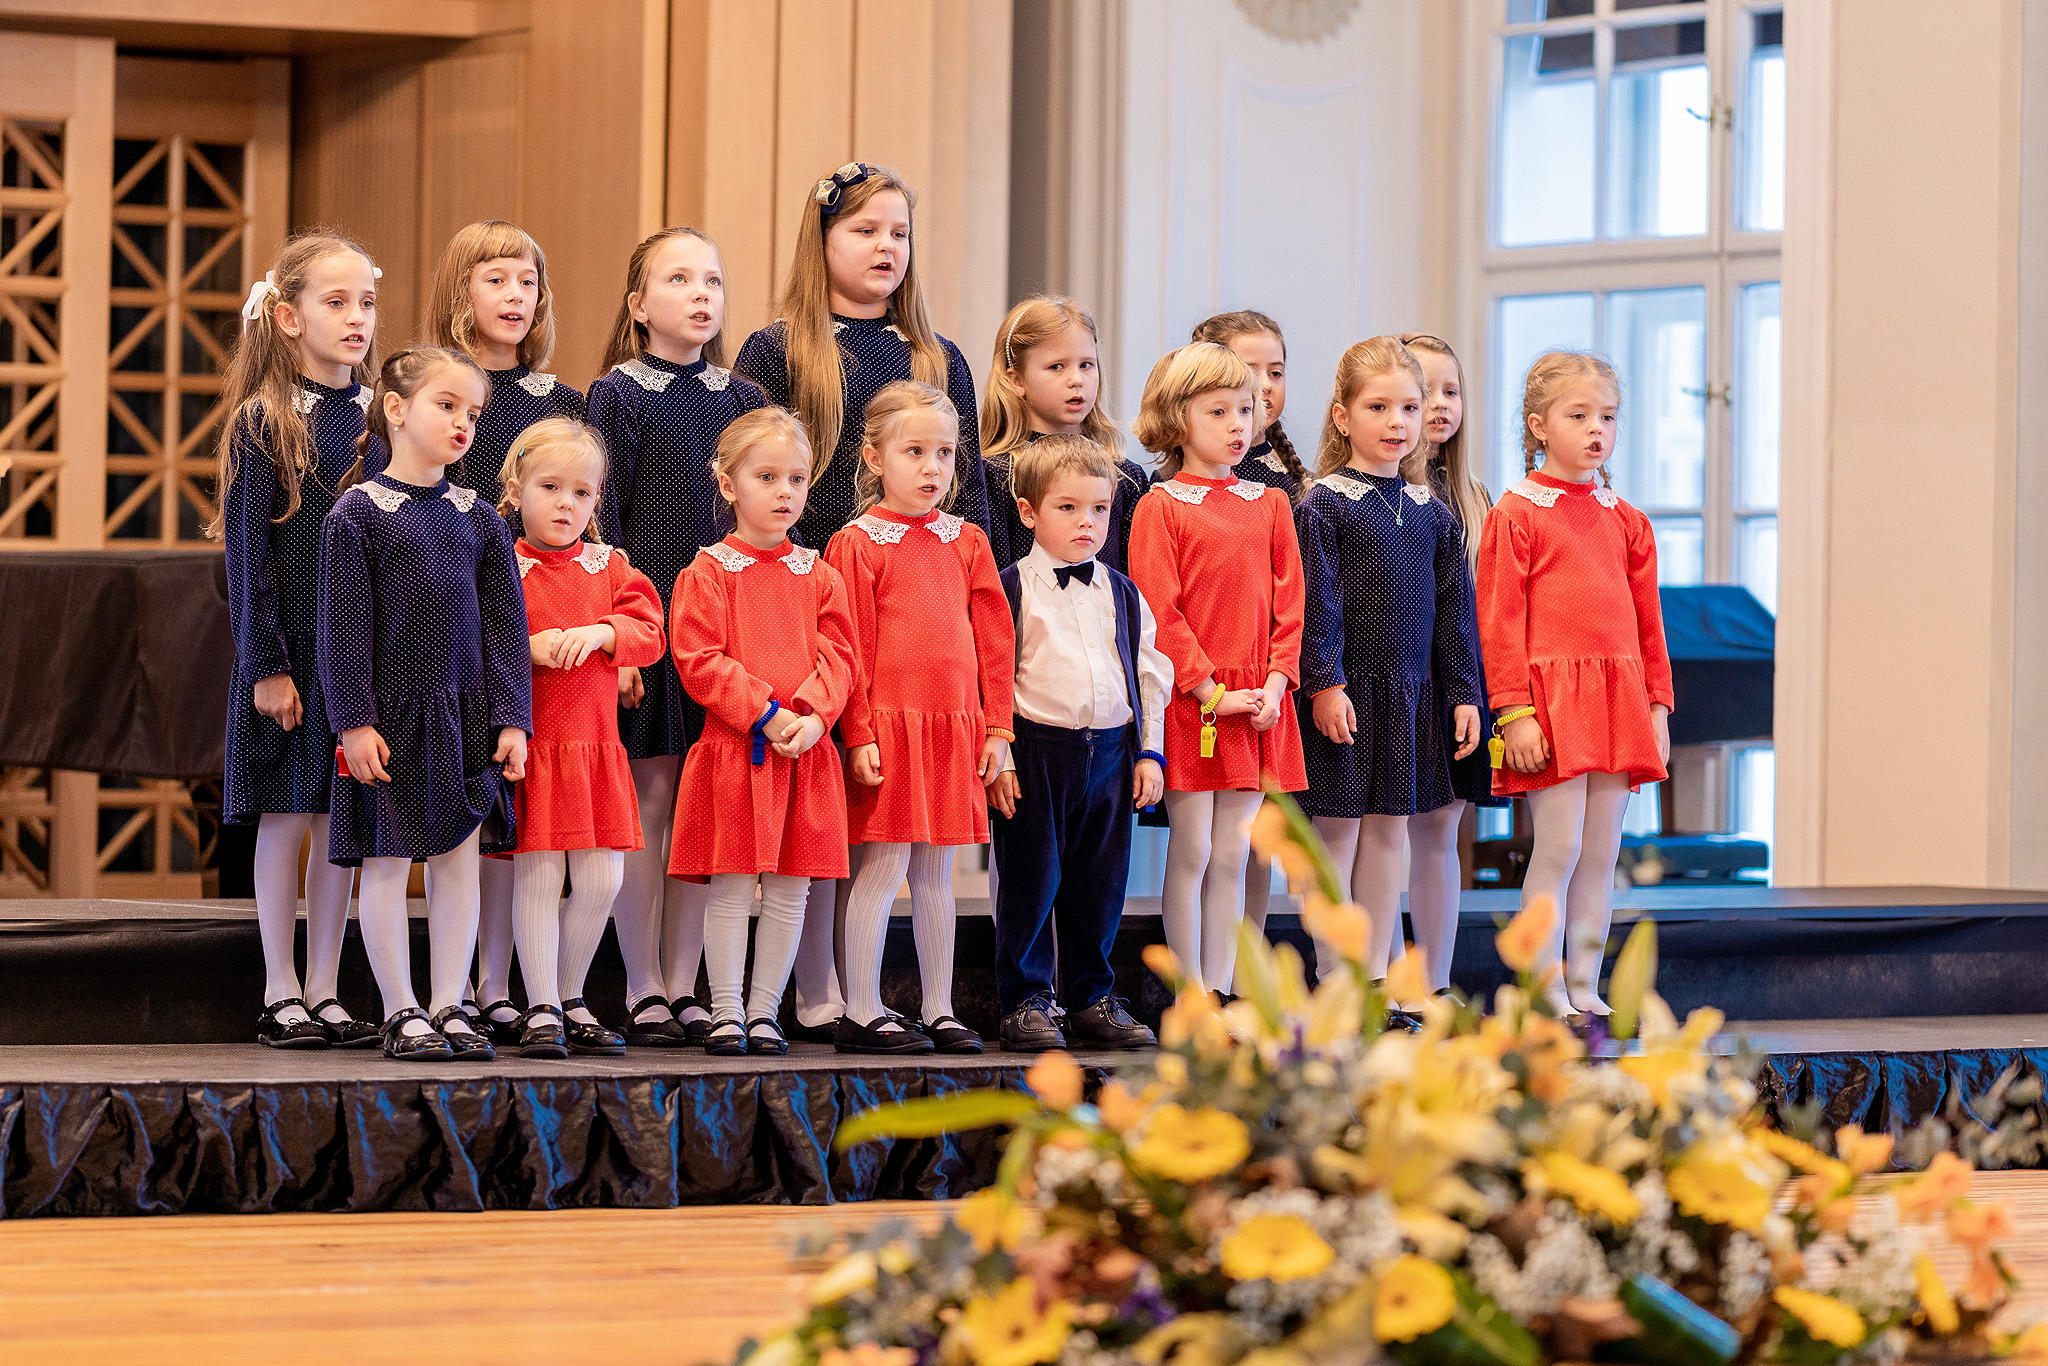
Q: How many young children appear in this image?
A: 15